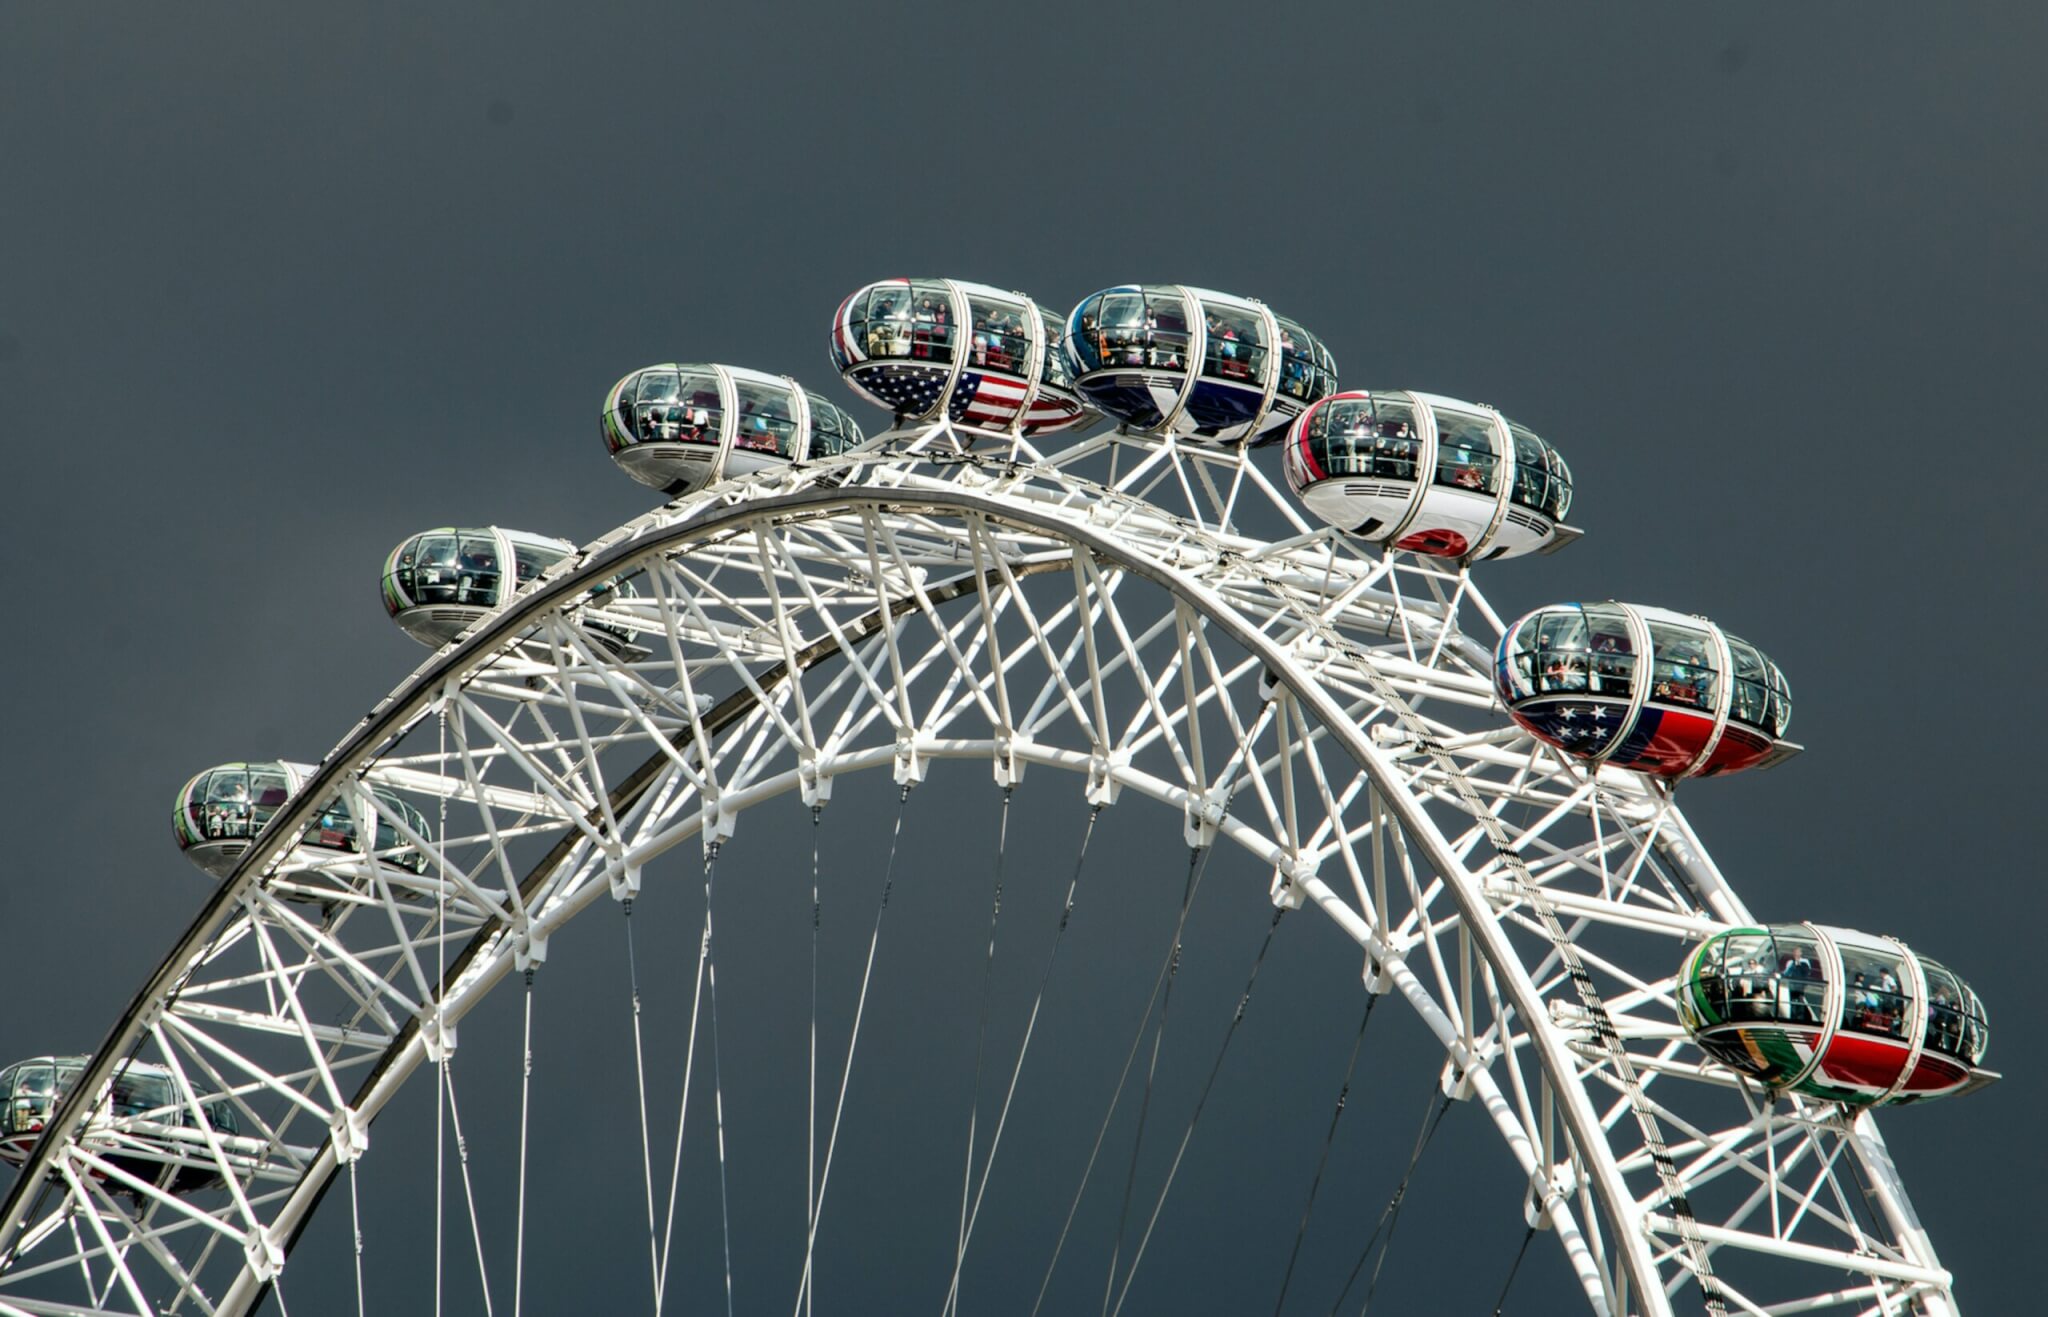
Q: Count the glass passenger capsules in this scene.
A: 9